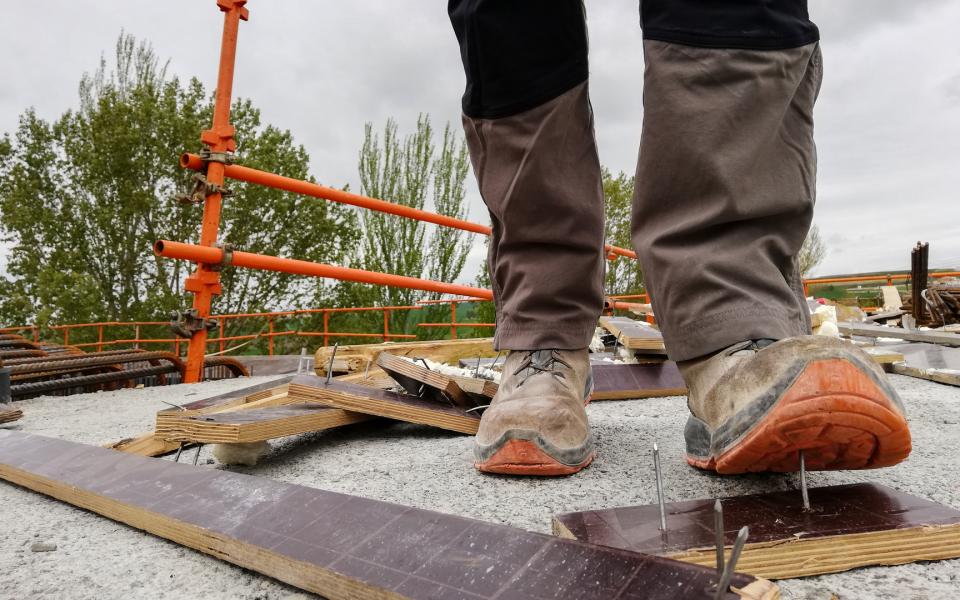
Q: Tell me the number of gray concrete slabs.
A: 1